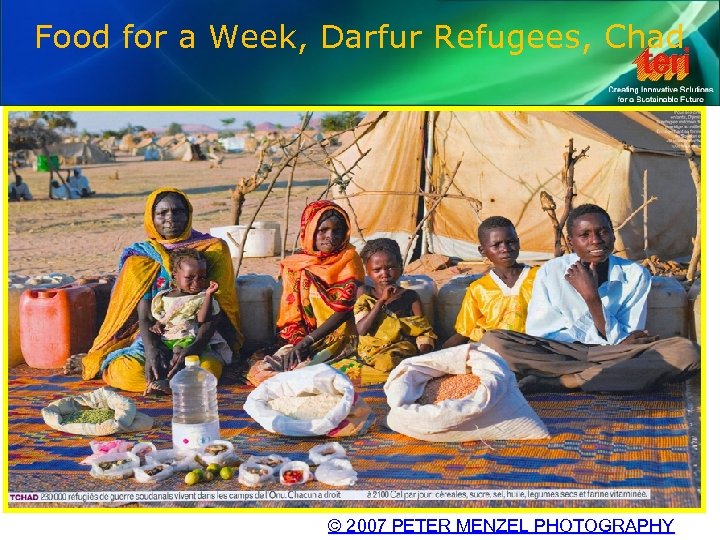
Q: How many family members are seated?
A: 6